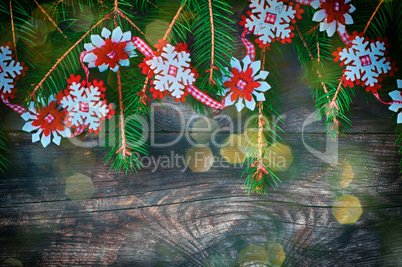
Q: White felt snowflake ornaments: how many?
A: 5